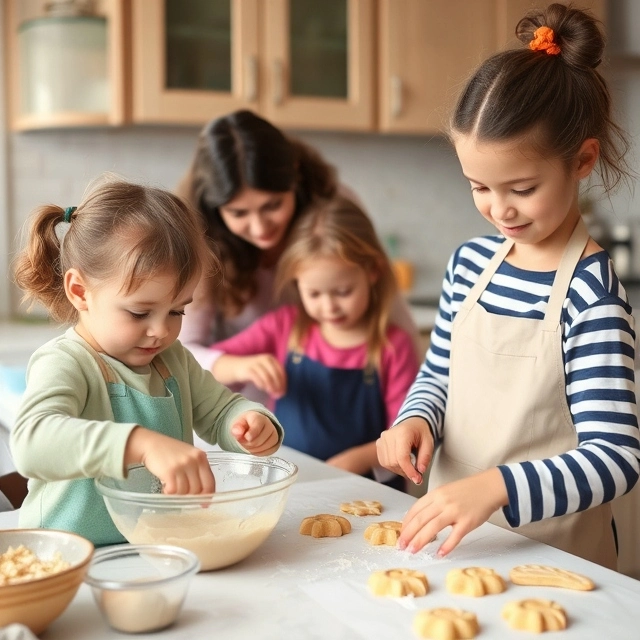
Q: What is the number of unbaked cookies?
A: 8